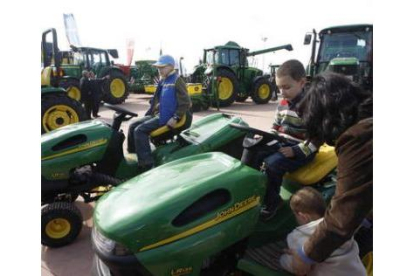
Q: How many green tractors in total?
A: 6